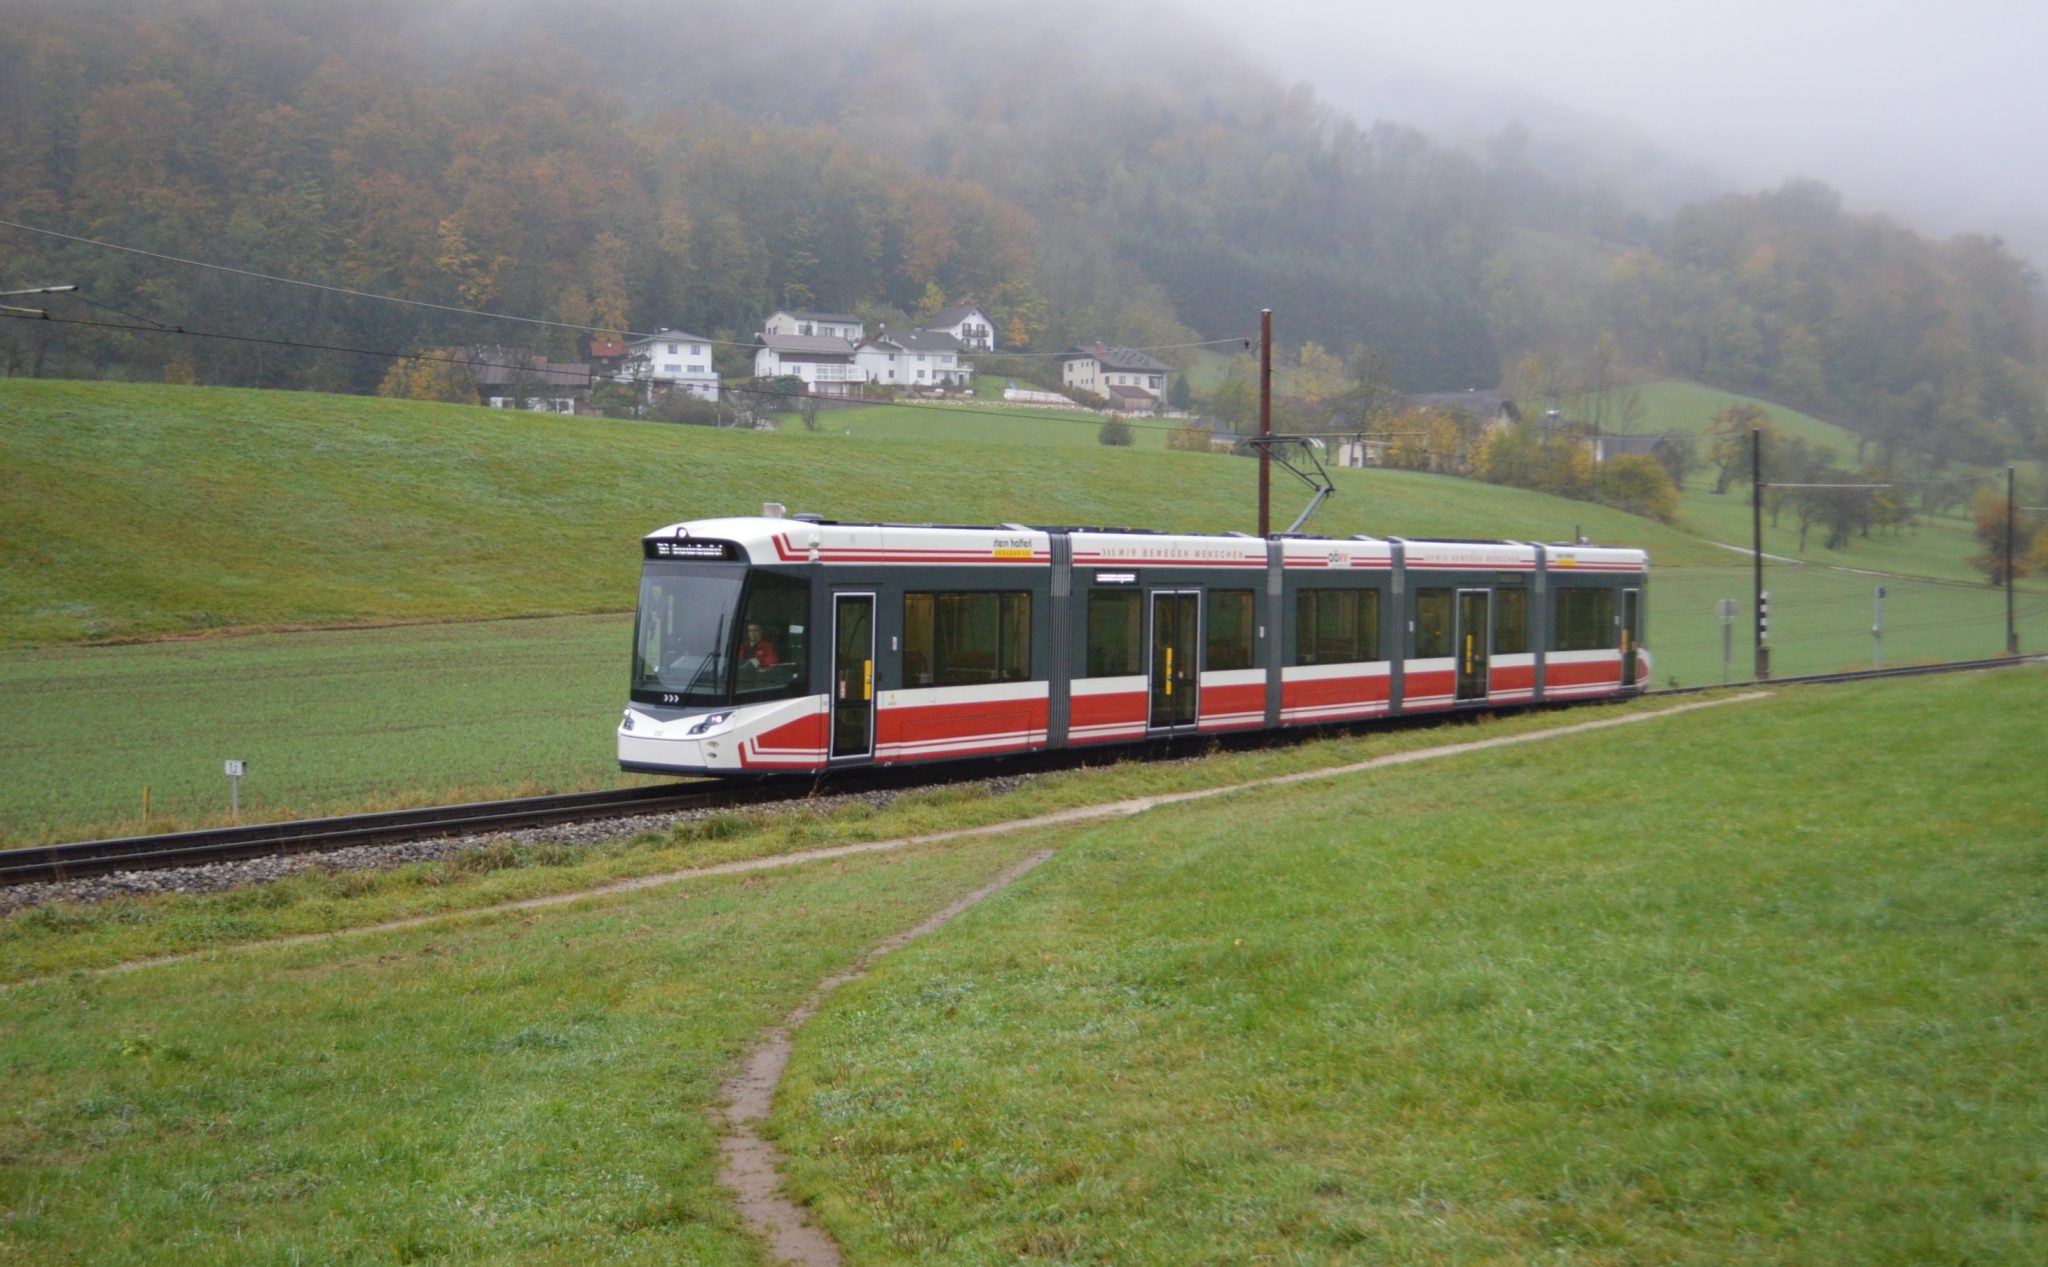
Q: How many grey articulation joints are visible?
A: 4